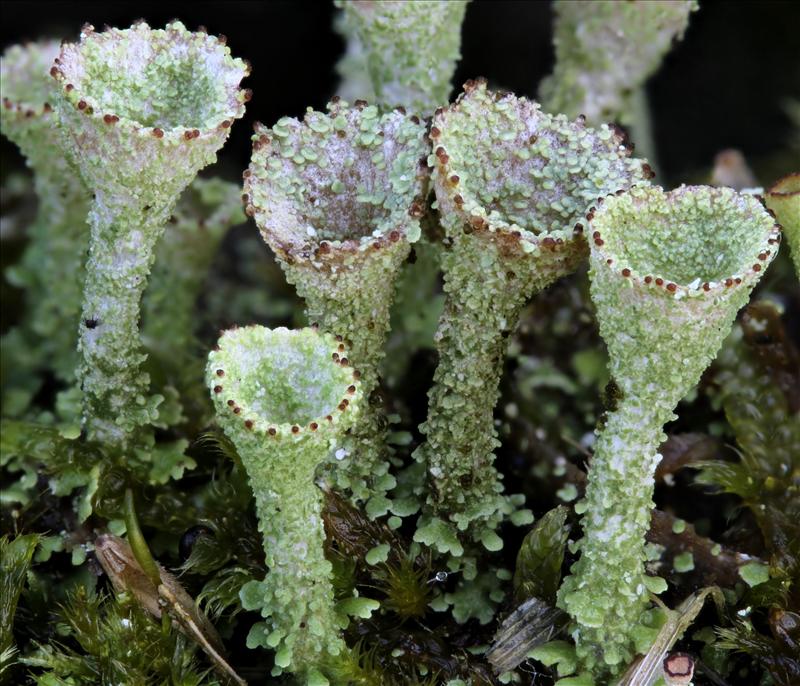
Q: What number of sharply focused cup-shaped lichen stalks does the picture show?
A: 5